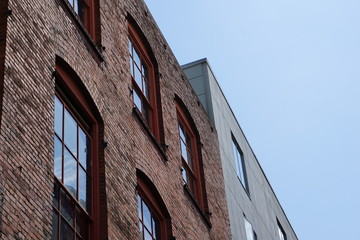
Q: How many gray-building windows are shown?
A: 3